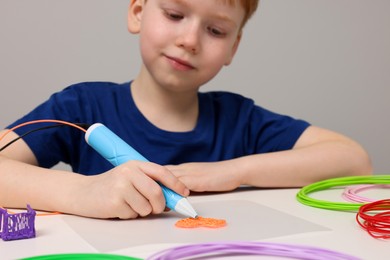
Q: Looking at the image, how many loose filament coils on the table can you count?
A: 5